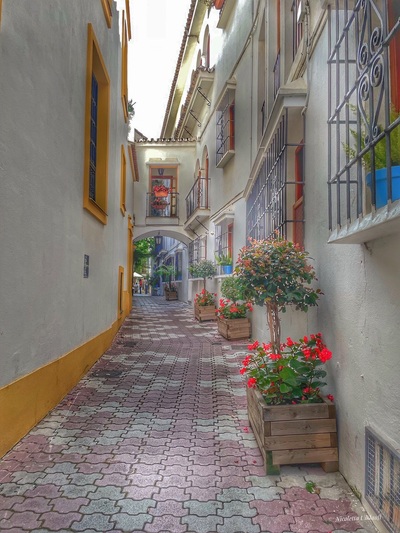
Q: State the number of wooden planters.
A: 4